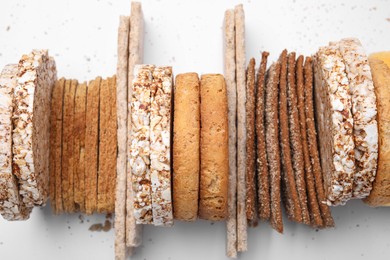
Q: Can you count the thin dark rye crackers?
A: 7